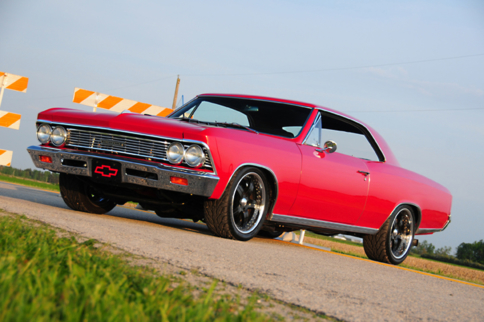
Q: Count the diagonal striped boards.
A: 4